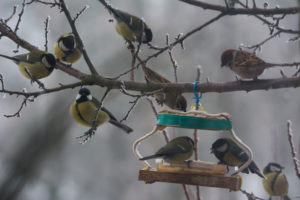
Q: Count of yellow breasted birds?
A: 7